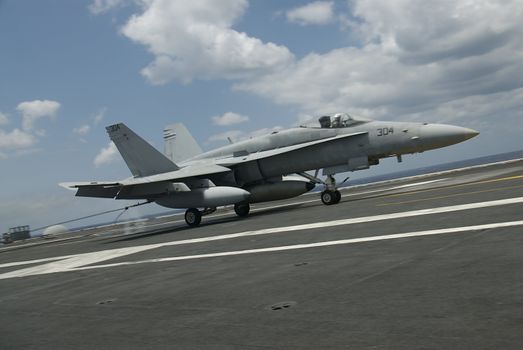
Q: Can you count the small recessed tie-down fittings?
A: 3